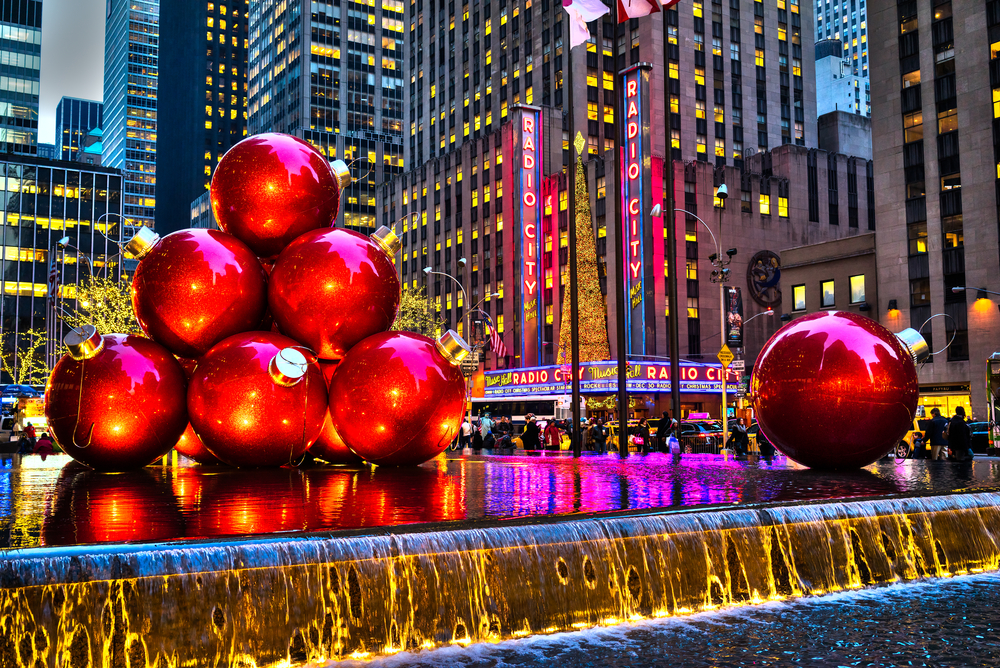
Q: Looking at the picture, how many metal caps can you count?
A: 7